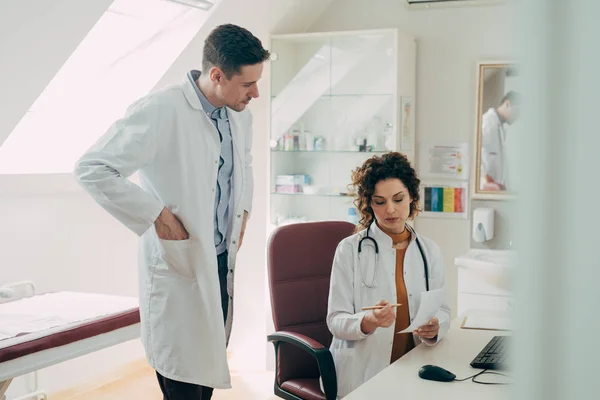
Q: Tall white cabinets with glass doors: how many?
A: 1